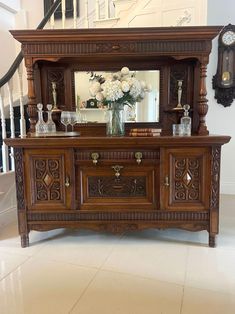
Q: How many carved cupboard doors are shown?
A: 2